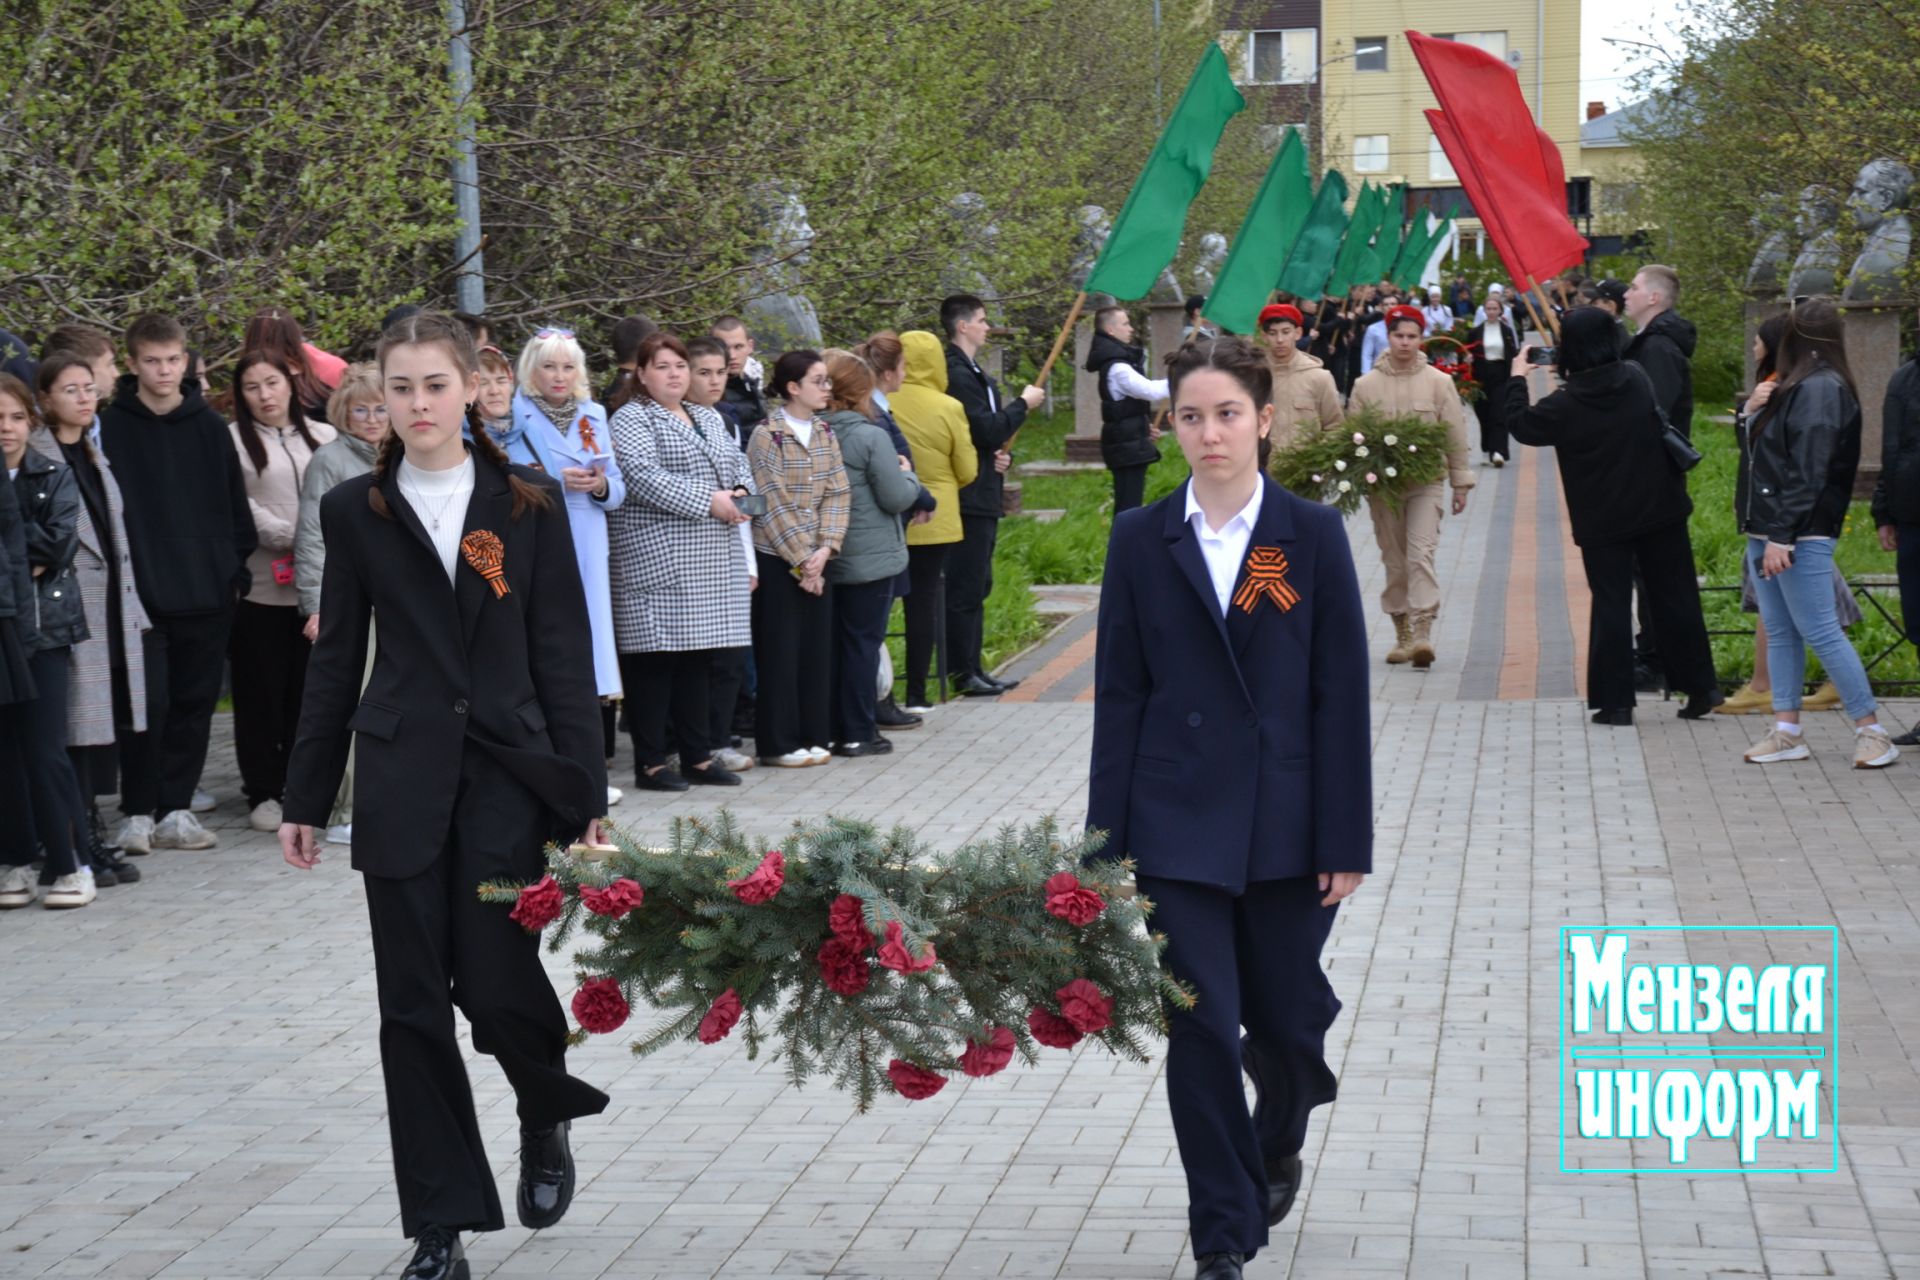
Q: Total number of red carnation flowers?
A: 13